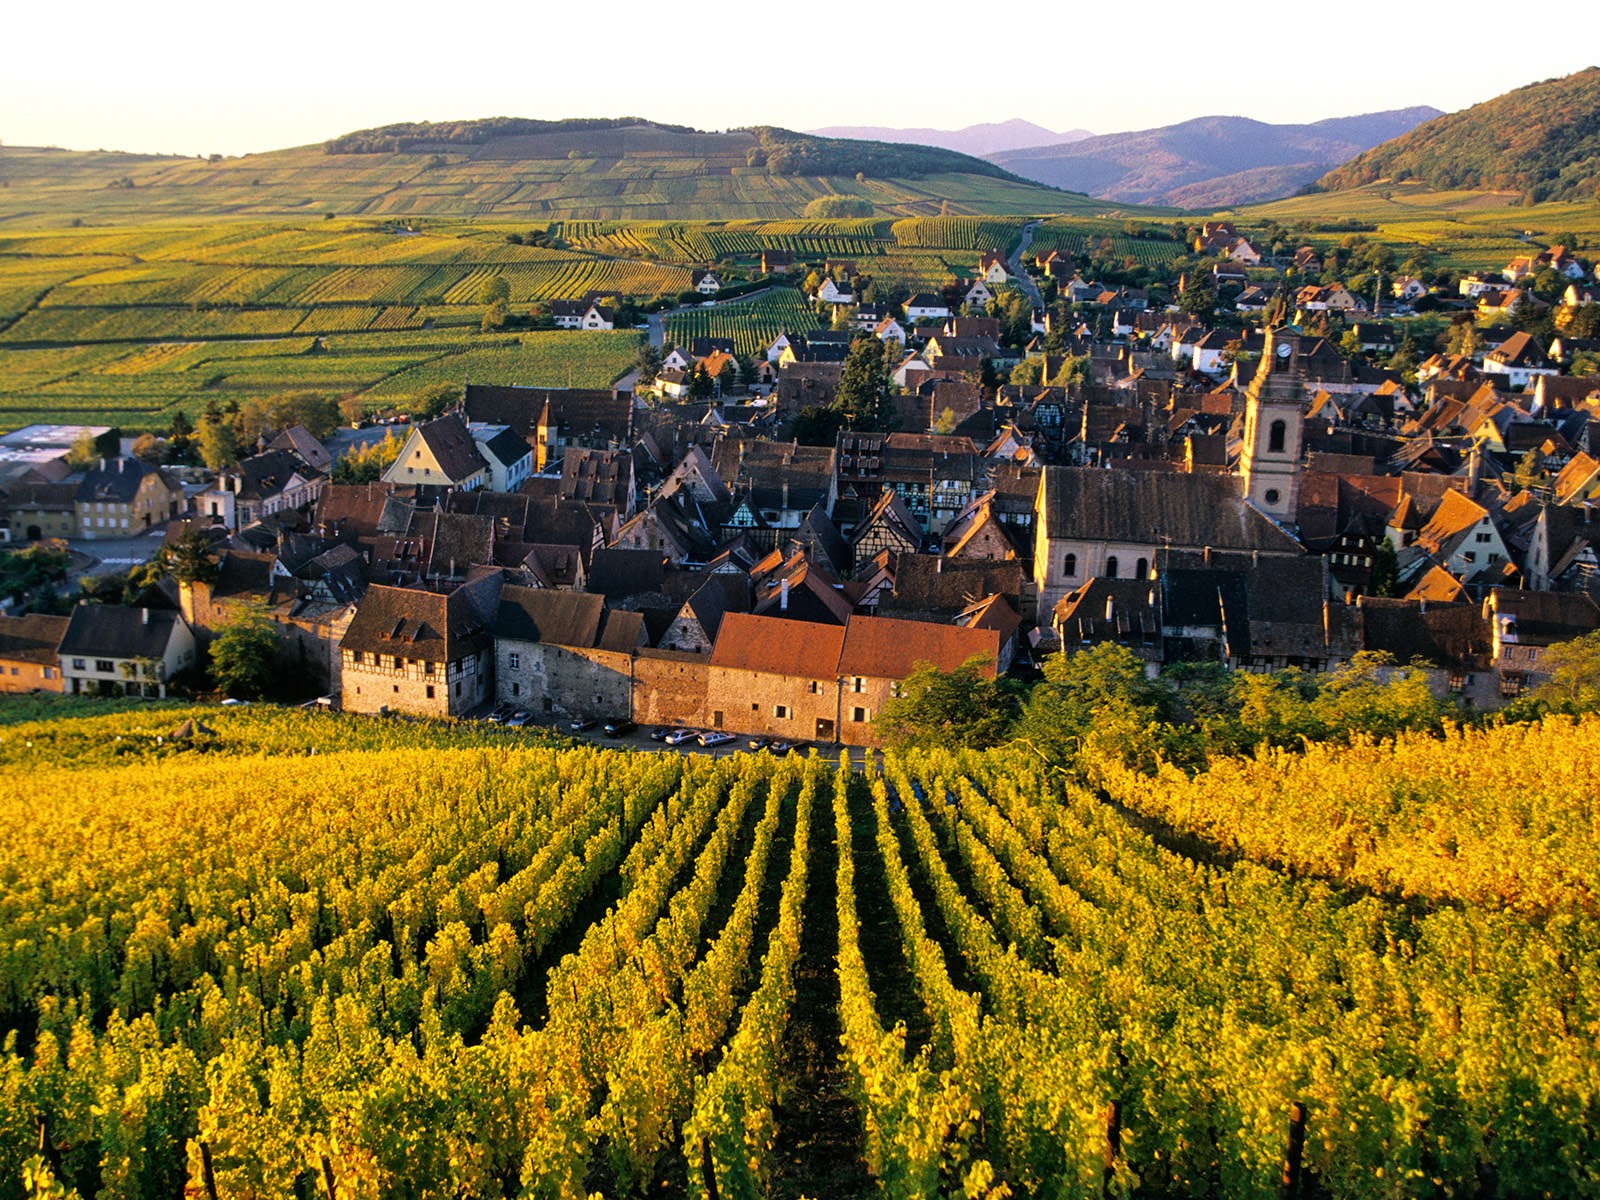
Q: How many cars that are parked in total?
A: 9